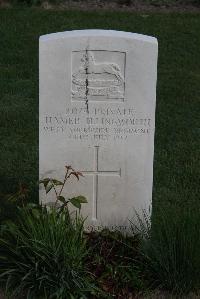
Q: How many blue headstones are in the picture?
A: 0